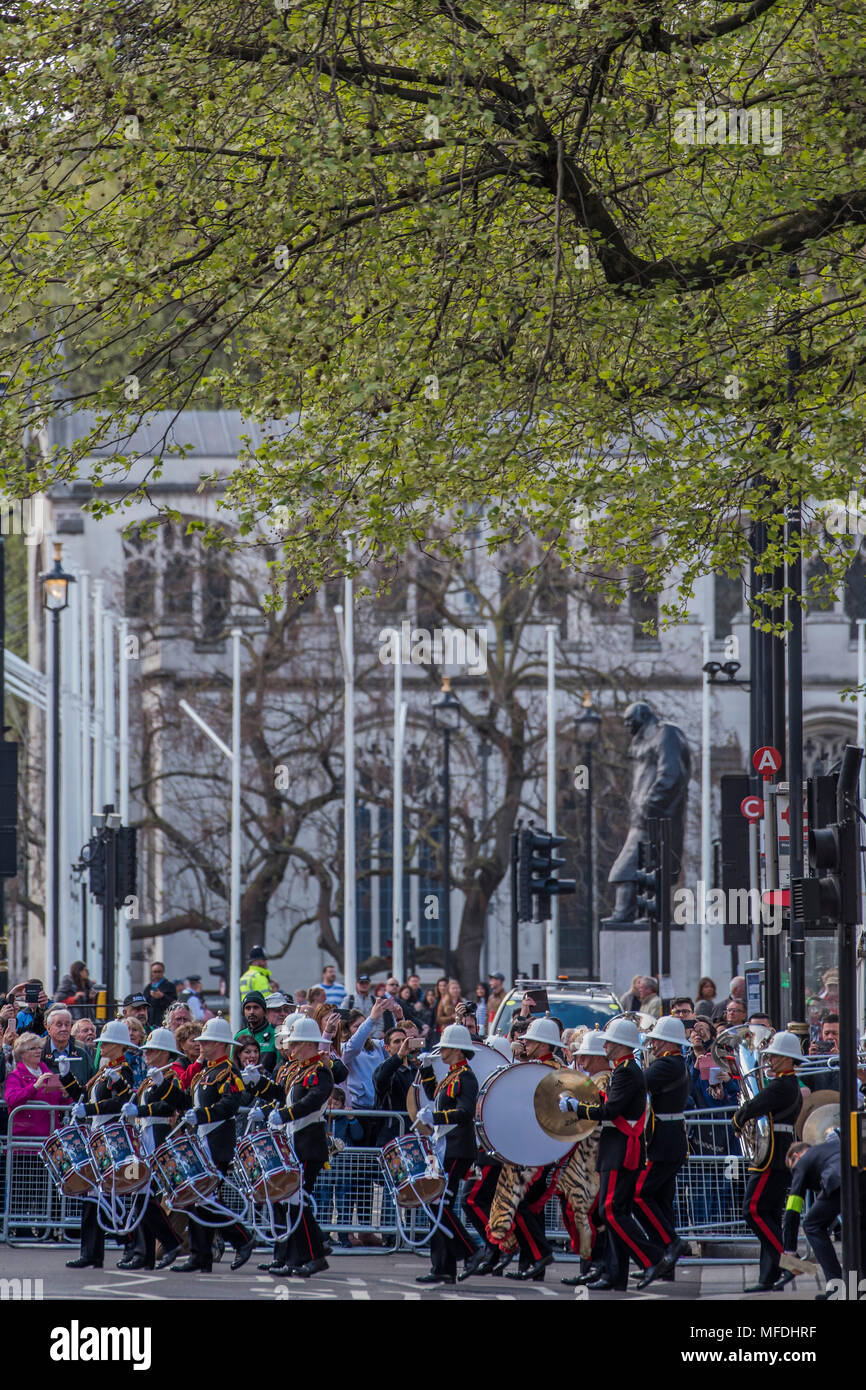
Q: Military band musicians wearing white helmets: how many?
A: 12